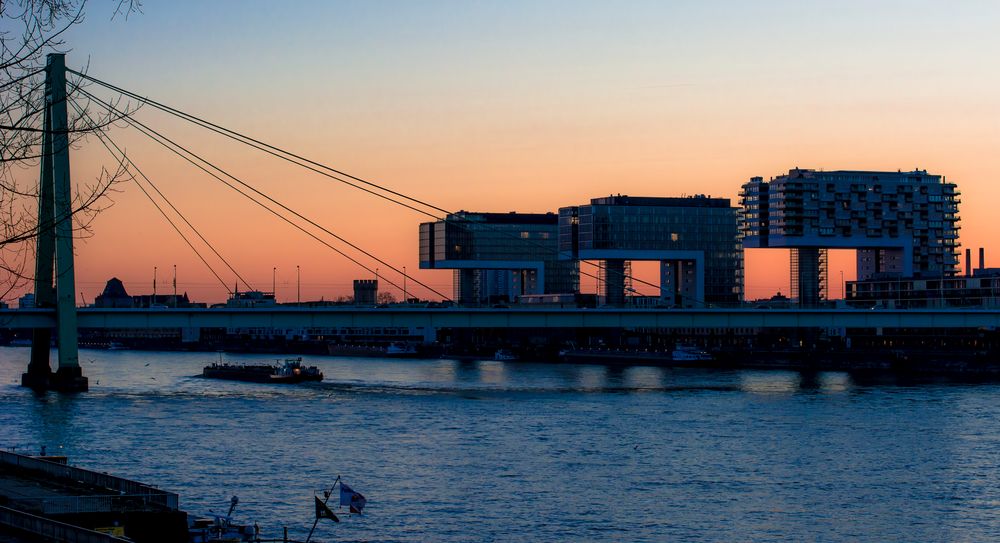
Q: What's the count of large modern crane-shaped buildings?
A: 3